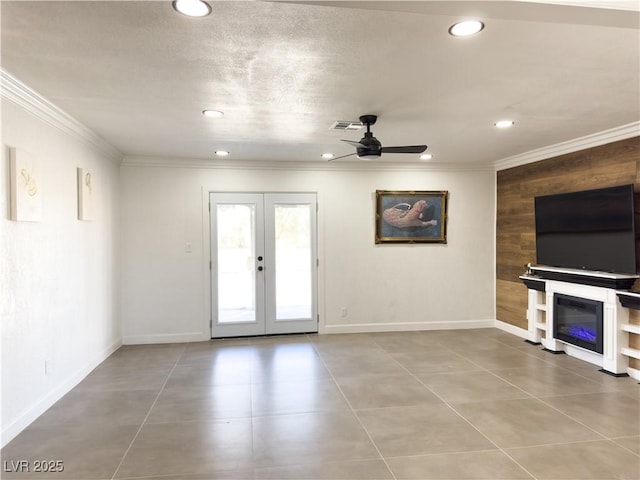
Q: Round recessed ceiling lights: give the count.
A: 7